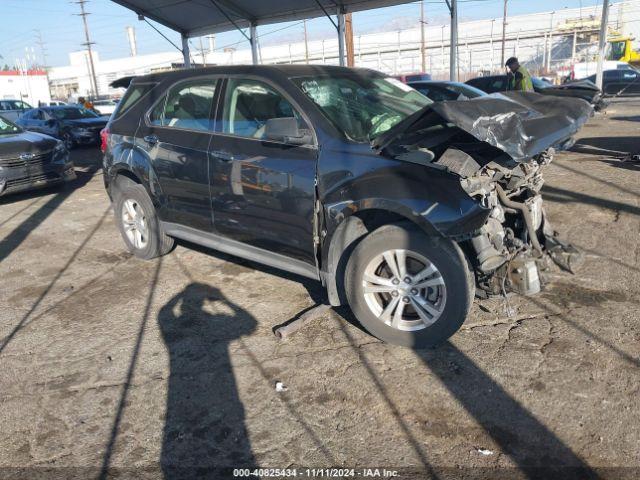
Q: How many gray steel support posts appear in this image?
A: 5